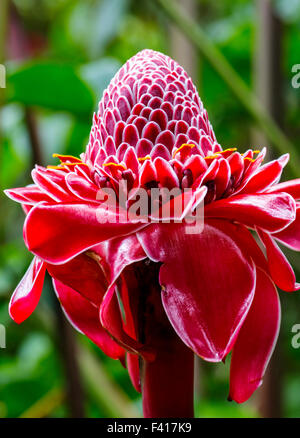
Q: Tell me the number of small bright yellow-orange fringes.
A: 10